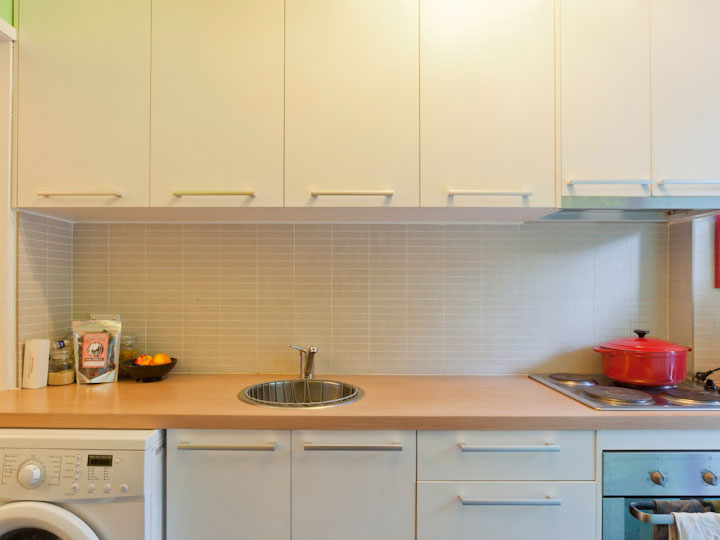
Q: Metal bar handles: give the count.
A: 11